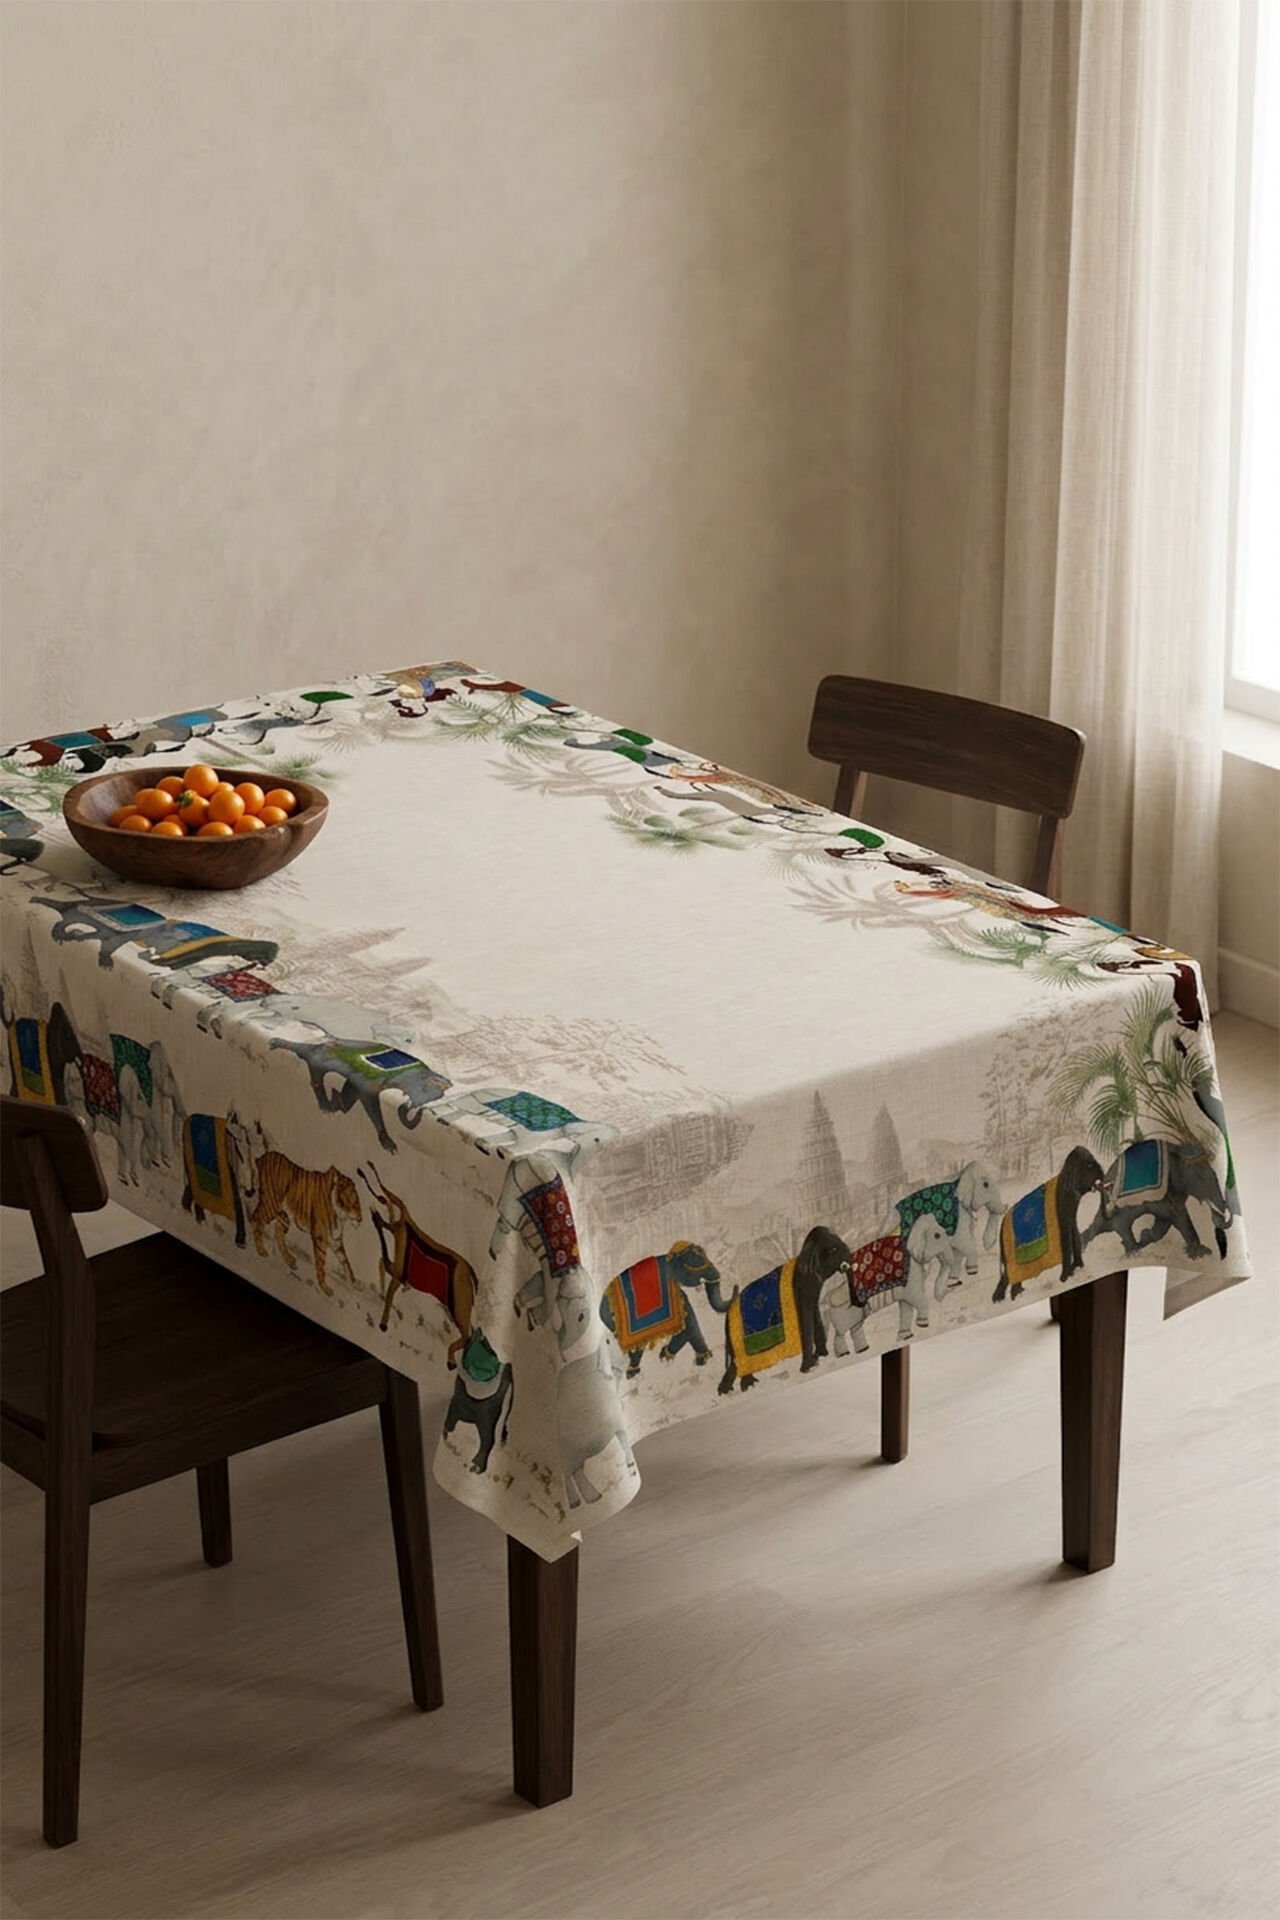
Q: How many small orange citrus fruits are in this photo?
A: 15